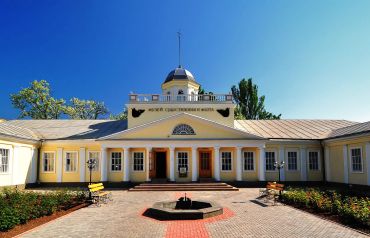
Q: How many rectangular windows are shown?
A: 13